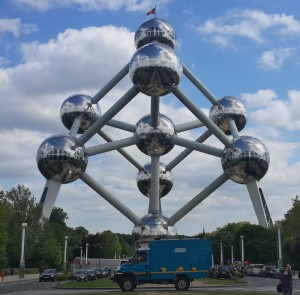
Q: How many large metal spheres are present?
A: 9